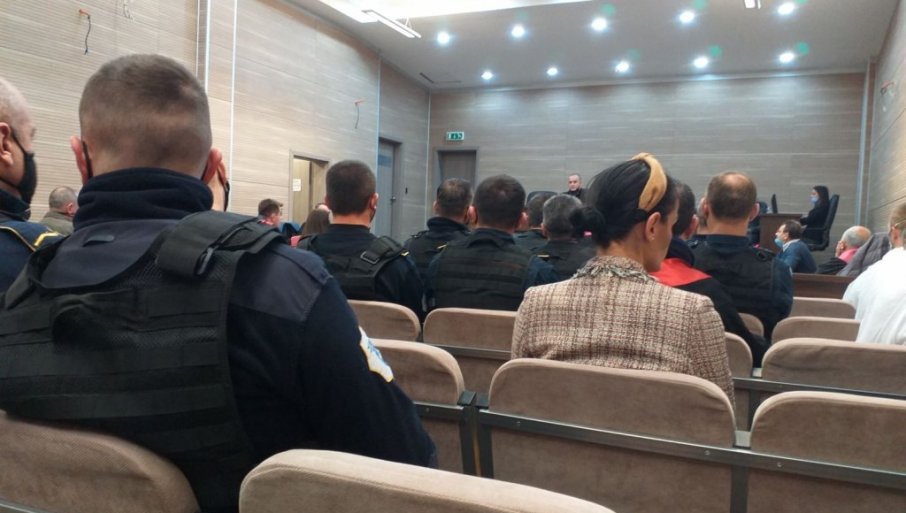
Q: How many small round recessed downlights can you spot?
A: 10